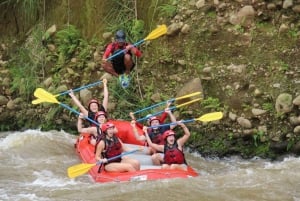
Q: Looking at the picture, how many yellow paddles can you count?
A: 7